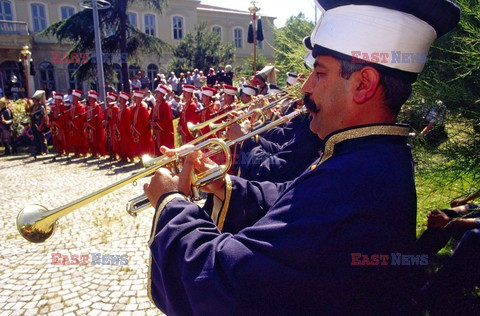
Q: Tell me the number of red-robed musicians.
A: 10